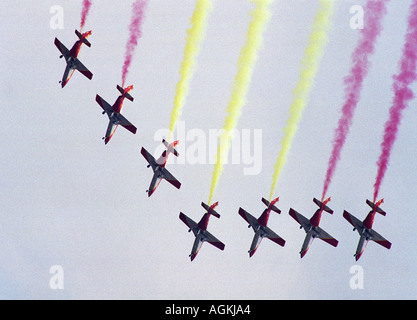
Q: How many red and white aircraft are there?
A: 7